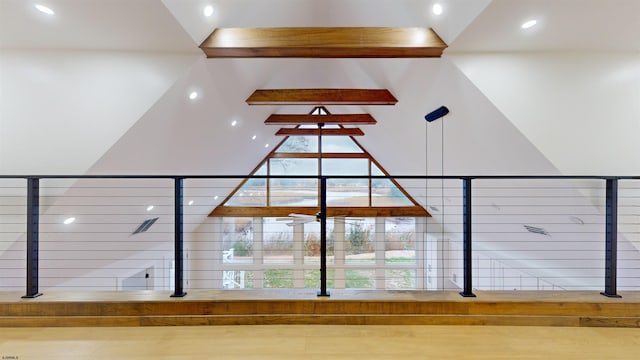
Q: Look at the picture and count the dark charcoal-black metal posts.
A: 5